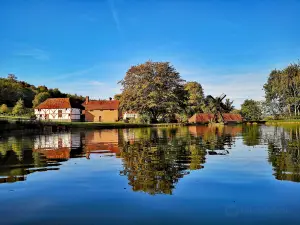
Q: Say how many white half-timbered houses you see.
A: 1